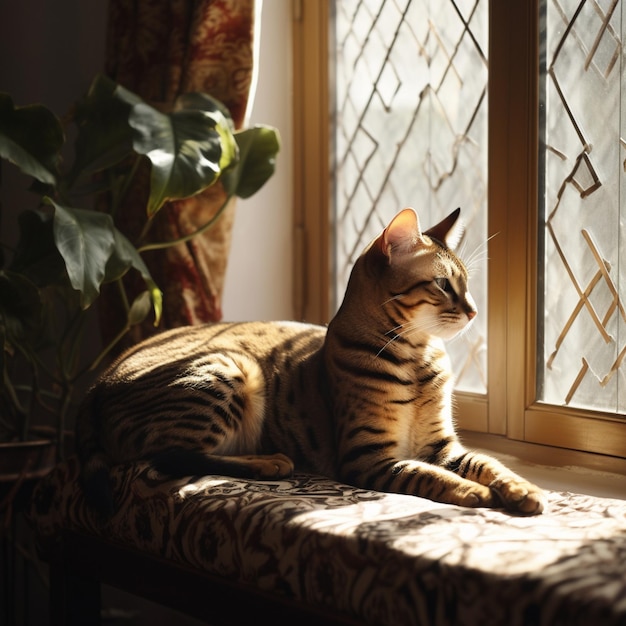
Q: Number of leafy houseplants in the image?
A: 1